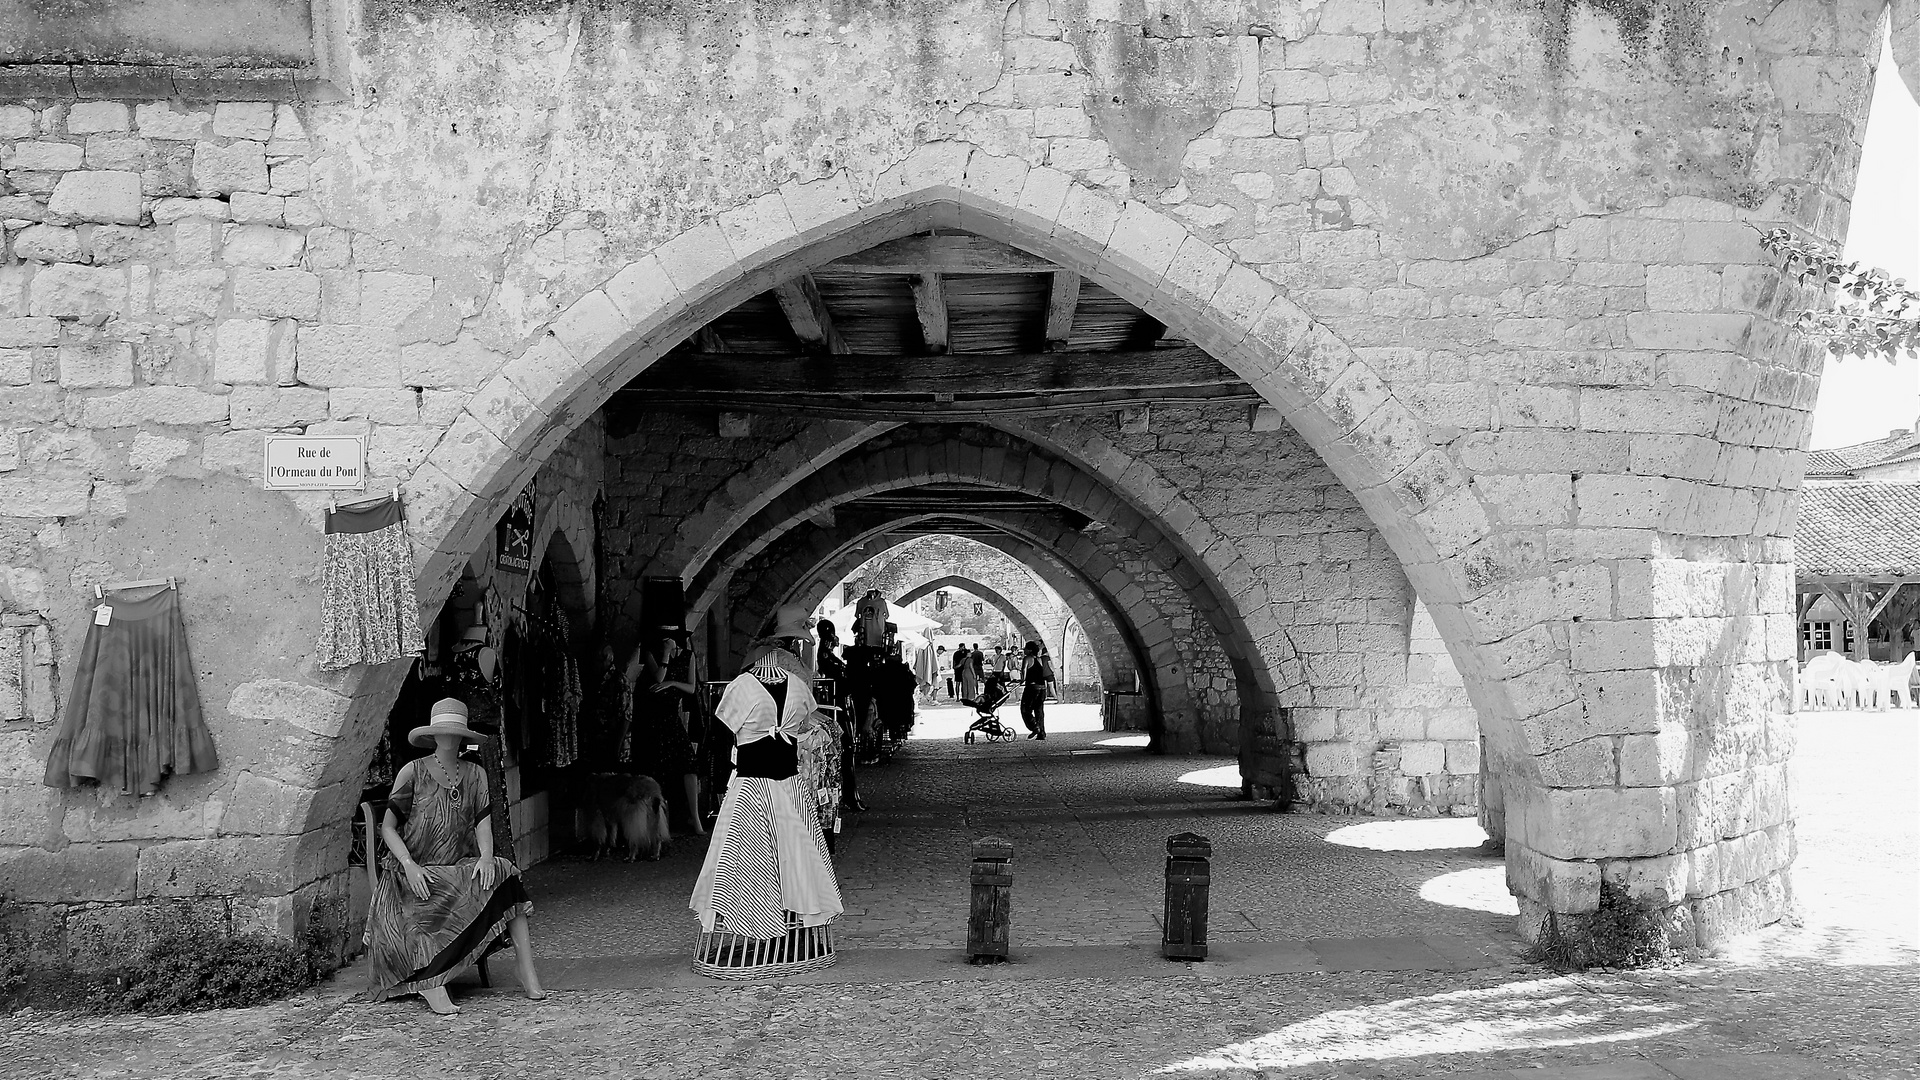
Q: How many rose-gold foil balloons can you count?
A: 0